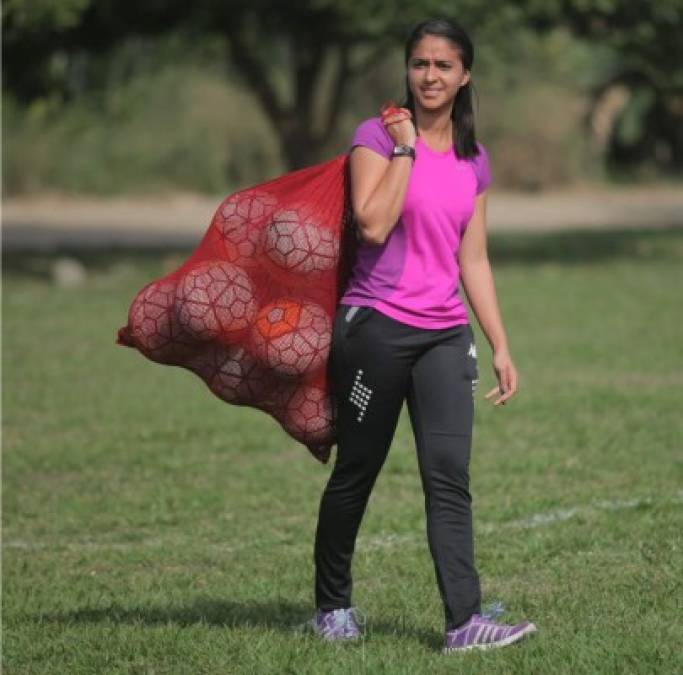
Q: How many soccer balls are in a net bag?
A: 7